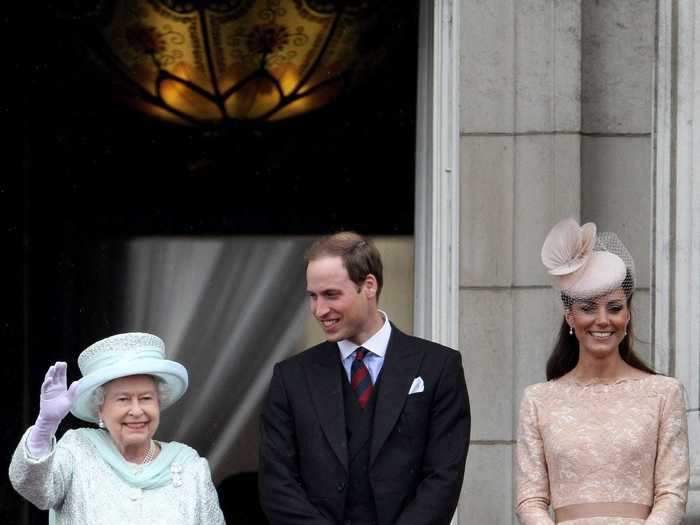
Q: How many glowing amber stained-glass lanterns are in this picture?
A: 1